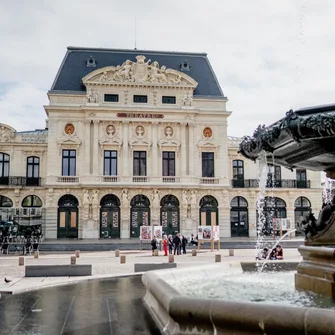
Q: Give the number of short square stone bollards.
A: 11